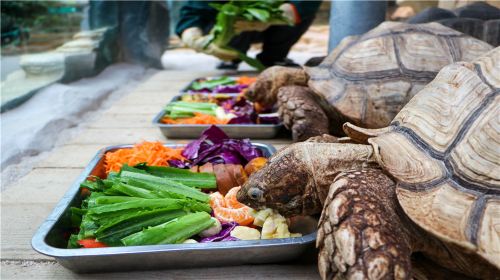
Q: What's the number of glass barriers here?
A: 1